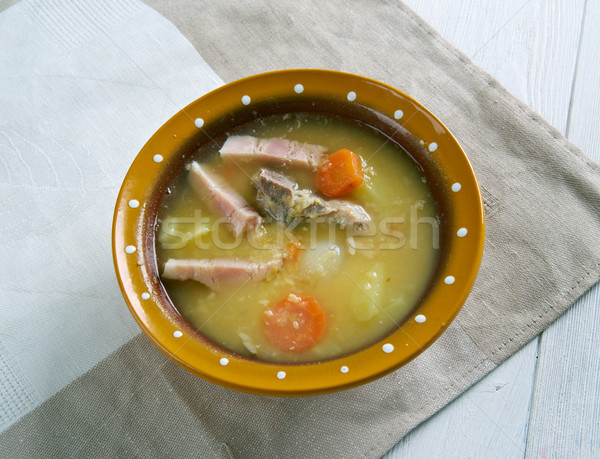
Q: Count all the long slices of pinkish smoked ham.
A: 3